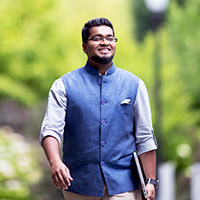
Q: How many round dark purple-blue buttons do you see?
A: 5